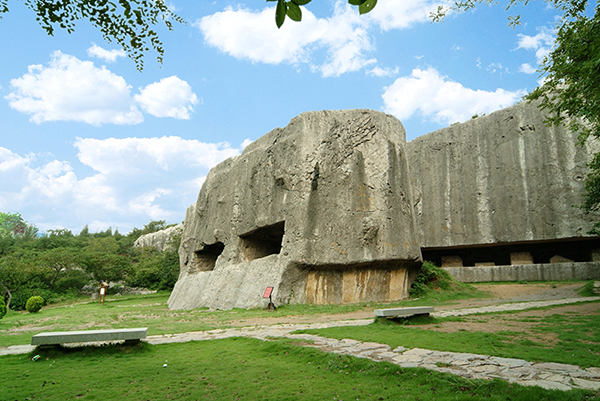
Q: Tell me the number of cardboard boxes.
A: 0